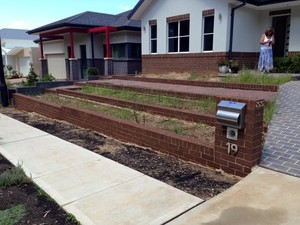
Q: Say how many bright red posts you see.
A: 3